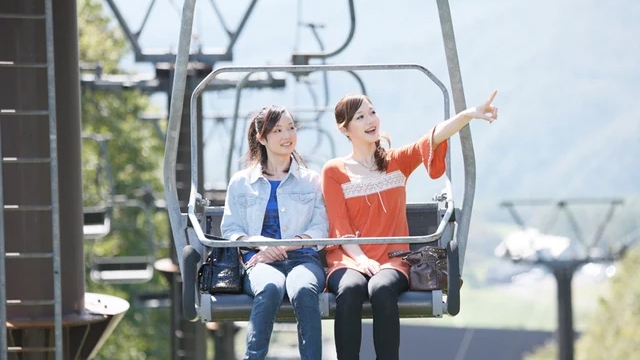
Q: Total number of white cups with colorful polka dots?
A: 0